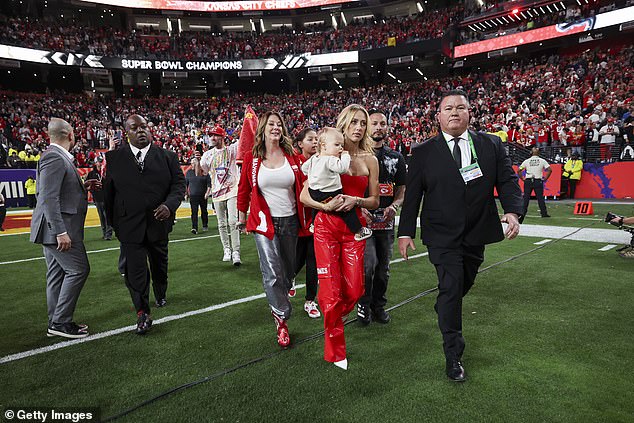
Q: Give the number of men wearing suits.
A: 3